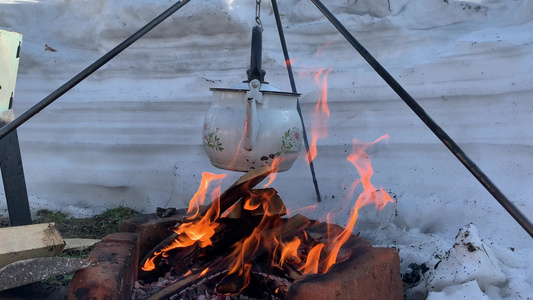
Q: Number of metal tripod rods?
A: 3